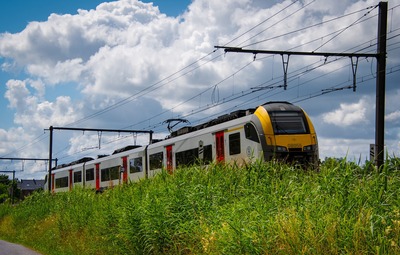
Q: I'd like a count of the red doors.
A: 6